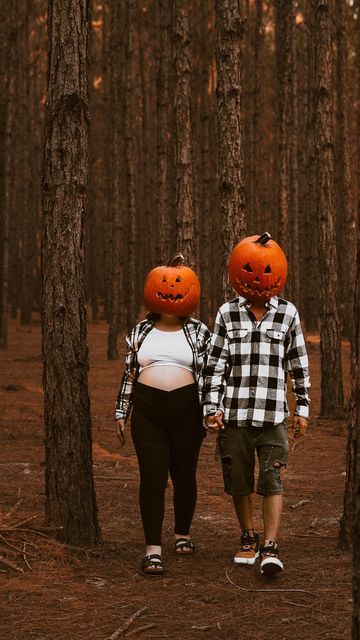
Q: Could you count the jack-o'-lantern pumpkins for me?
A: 2